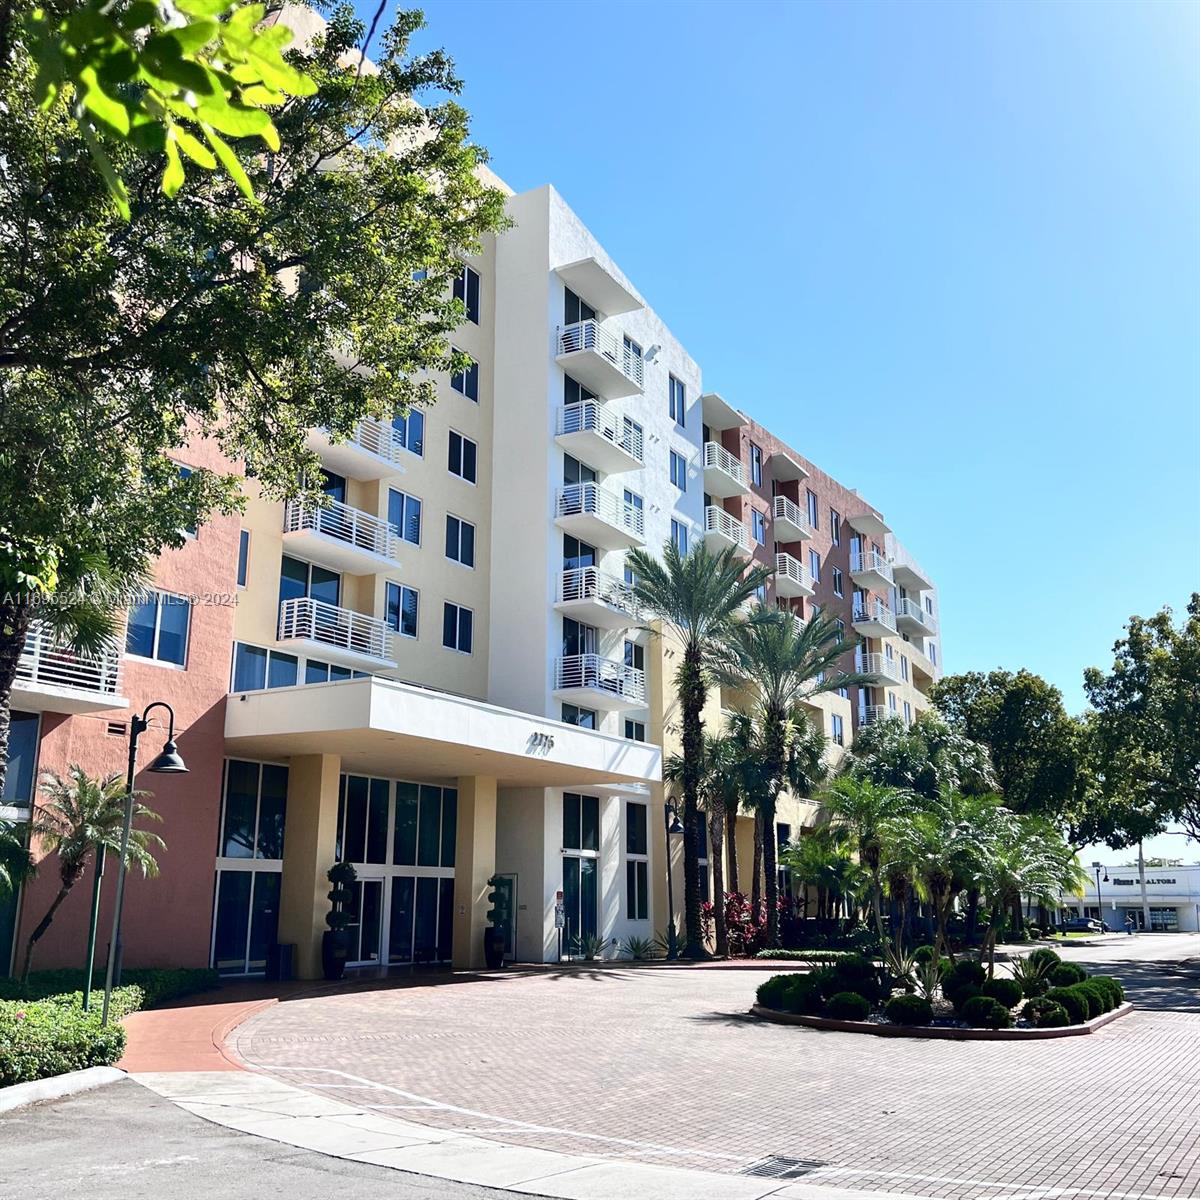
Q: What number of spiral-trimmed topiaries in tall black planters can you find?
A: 2